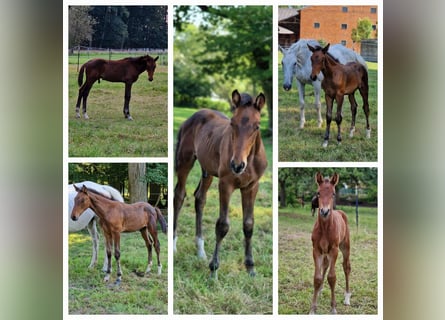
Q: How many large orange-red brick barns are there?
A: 1